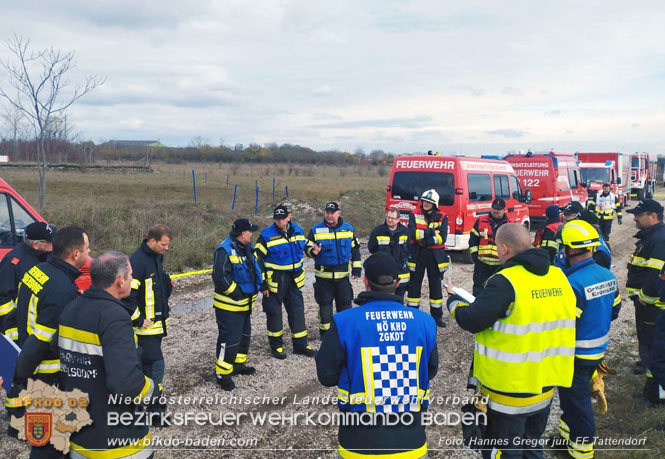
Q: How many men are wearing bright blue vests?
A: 6